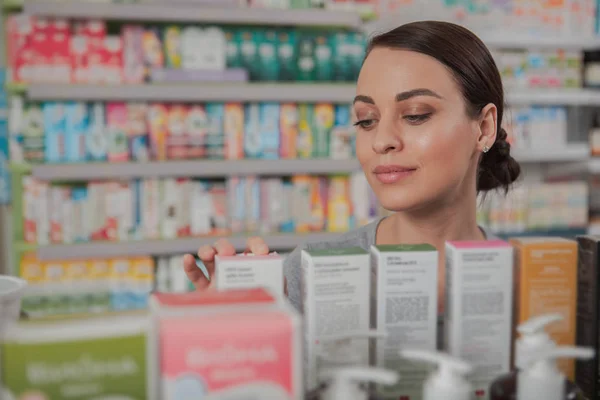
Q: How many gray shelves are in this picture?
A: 4